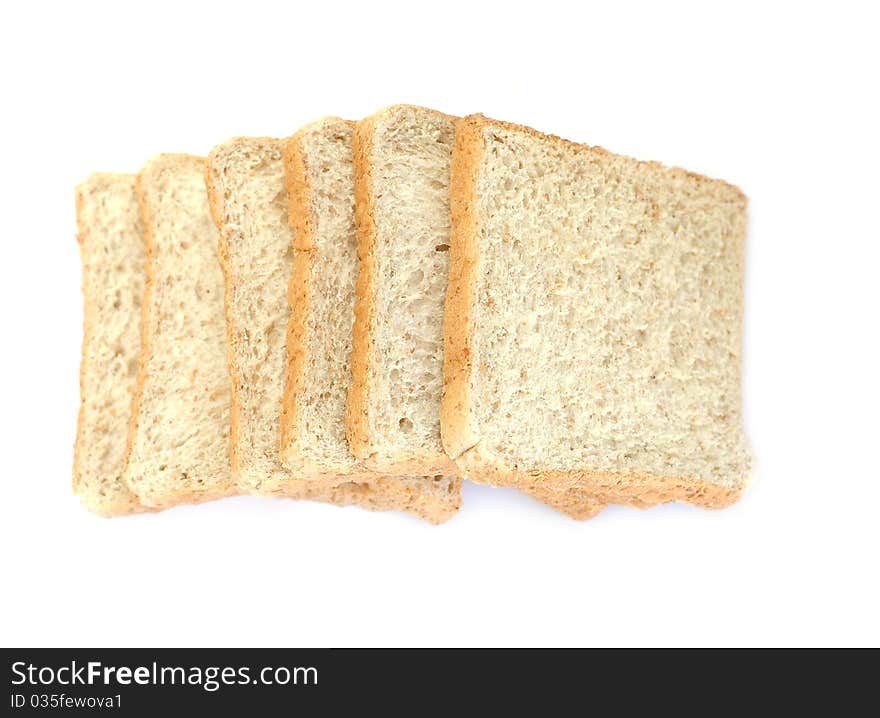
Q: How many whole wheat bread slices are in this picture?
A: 6